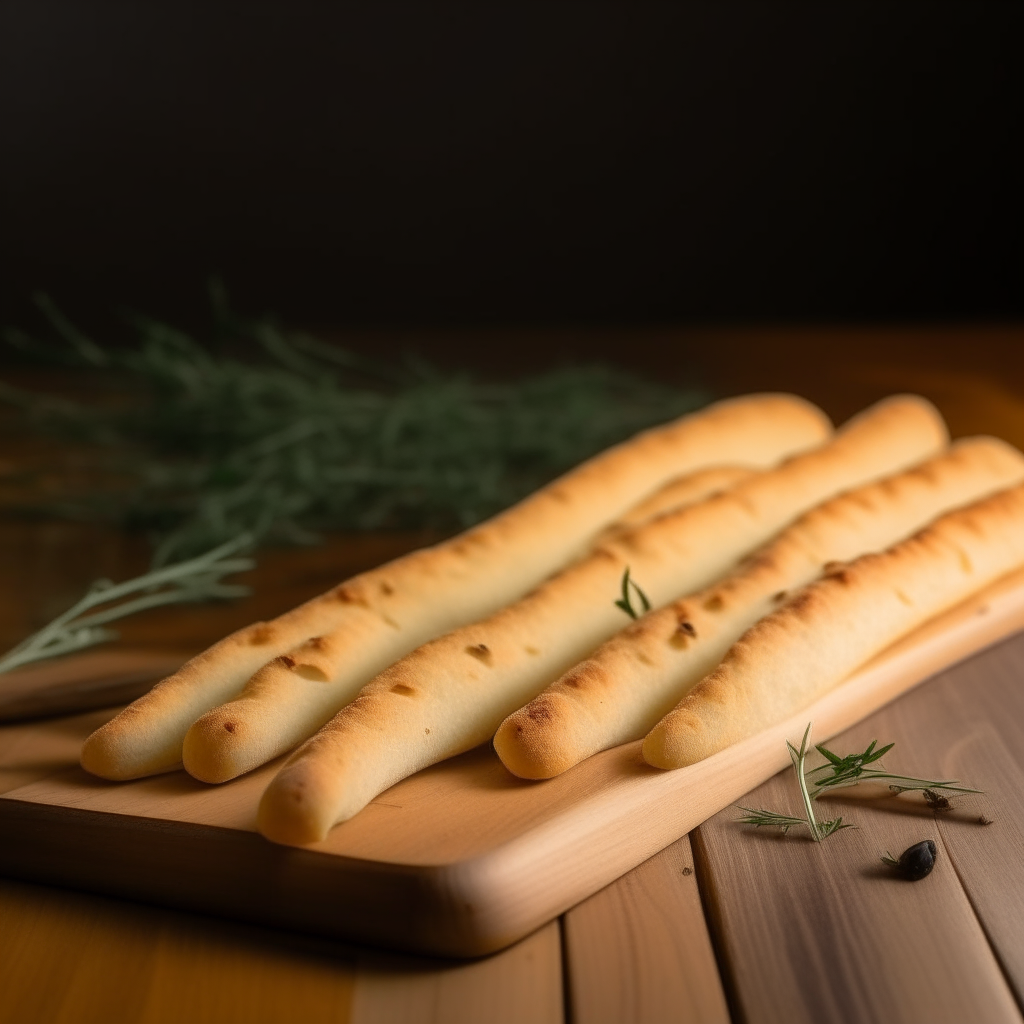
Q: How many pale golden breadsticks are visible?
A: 5